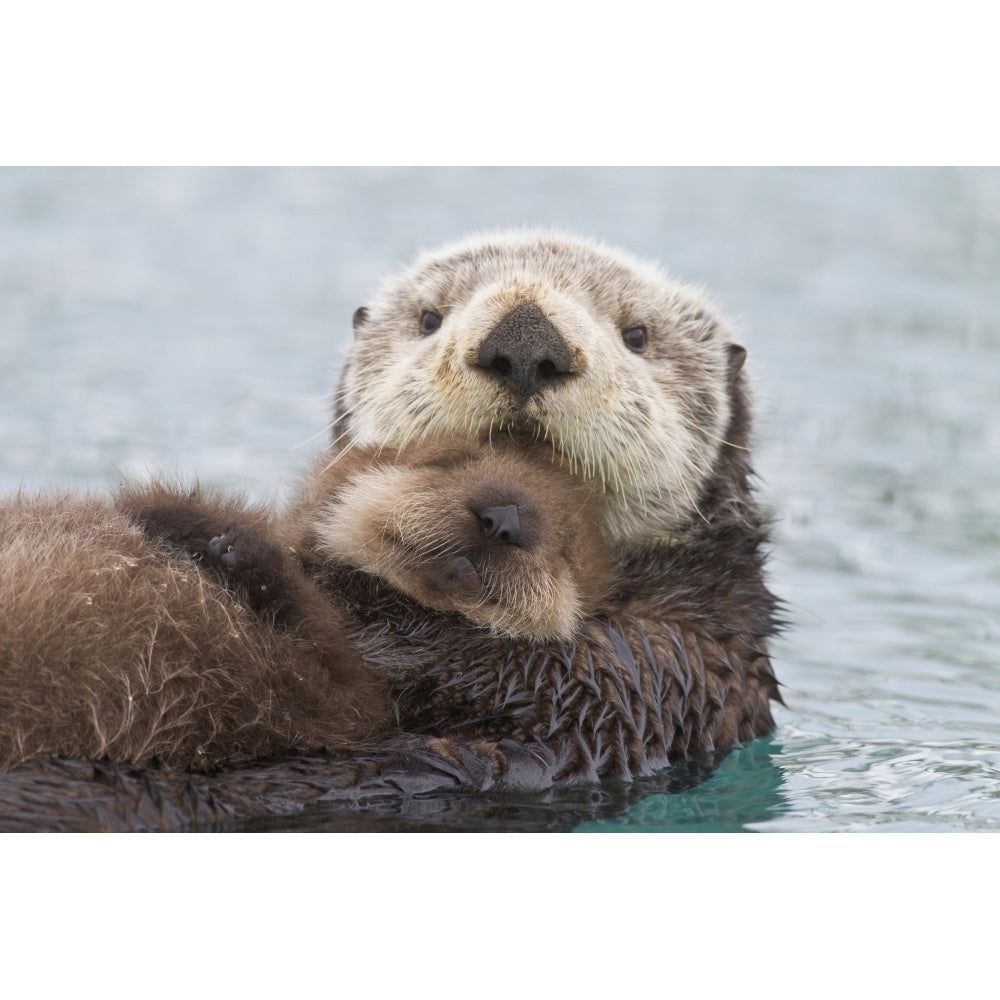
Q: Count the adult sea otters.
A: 1